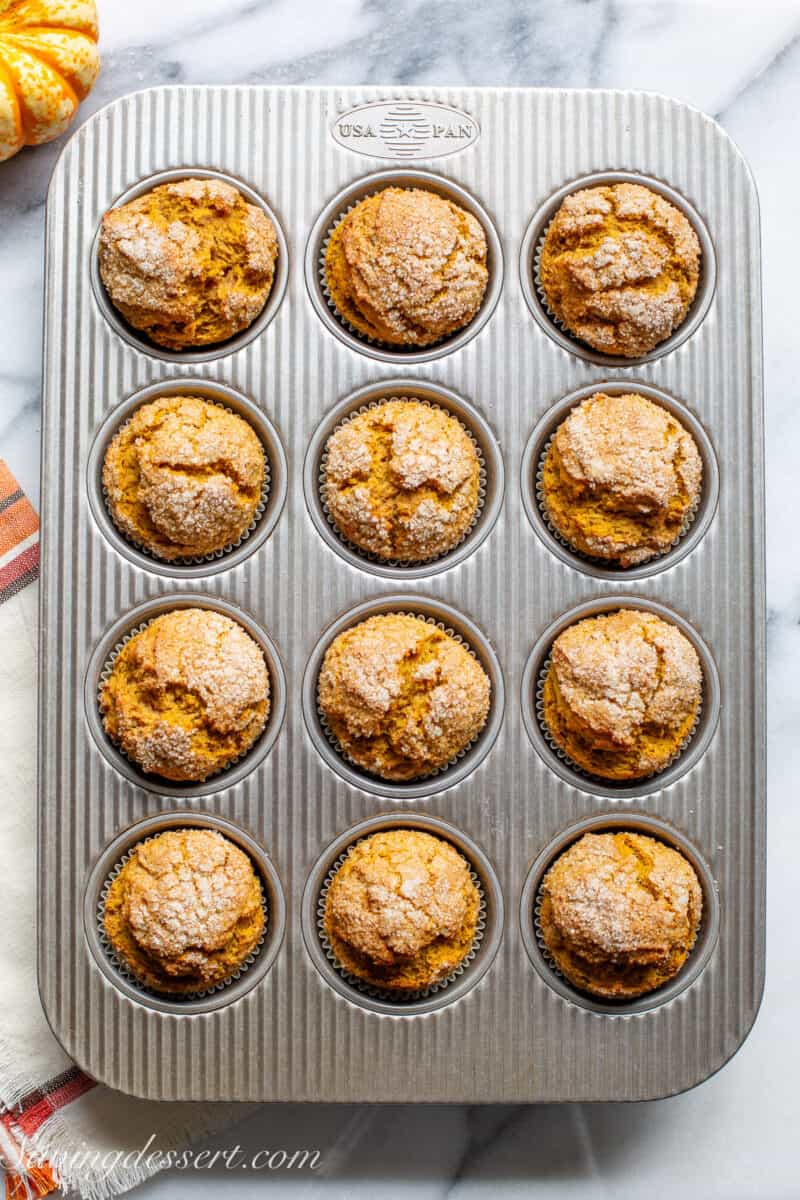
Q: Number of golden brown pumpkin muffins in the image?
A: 12